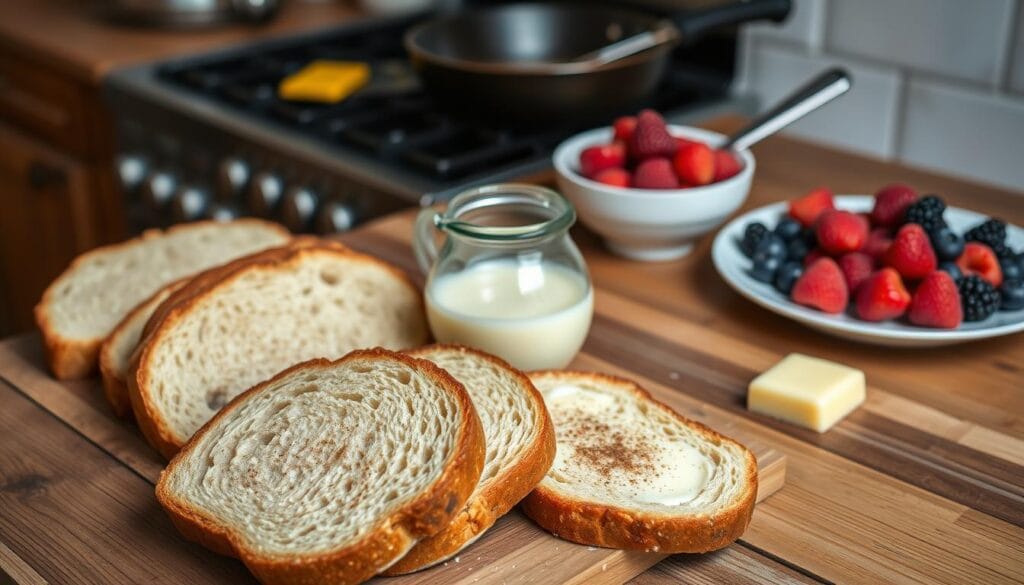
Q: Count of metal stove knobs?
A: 8